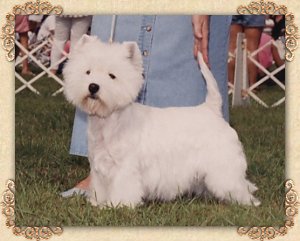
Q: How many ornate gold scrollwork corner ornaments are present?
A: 4